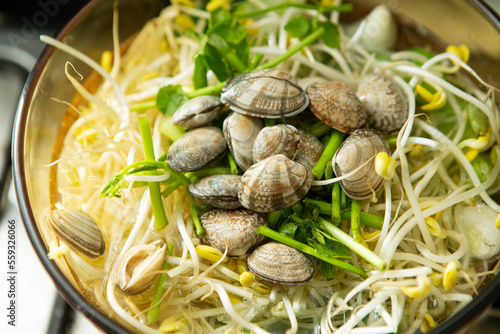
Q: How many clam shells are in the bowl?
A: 15